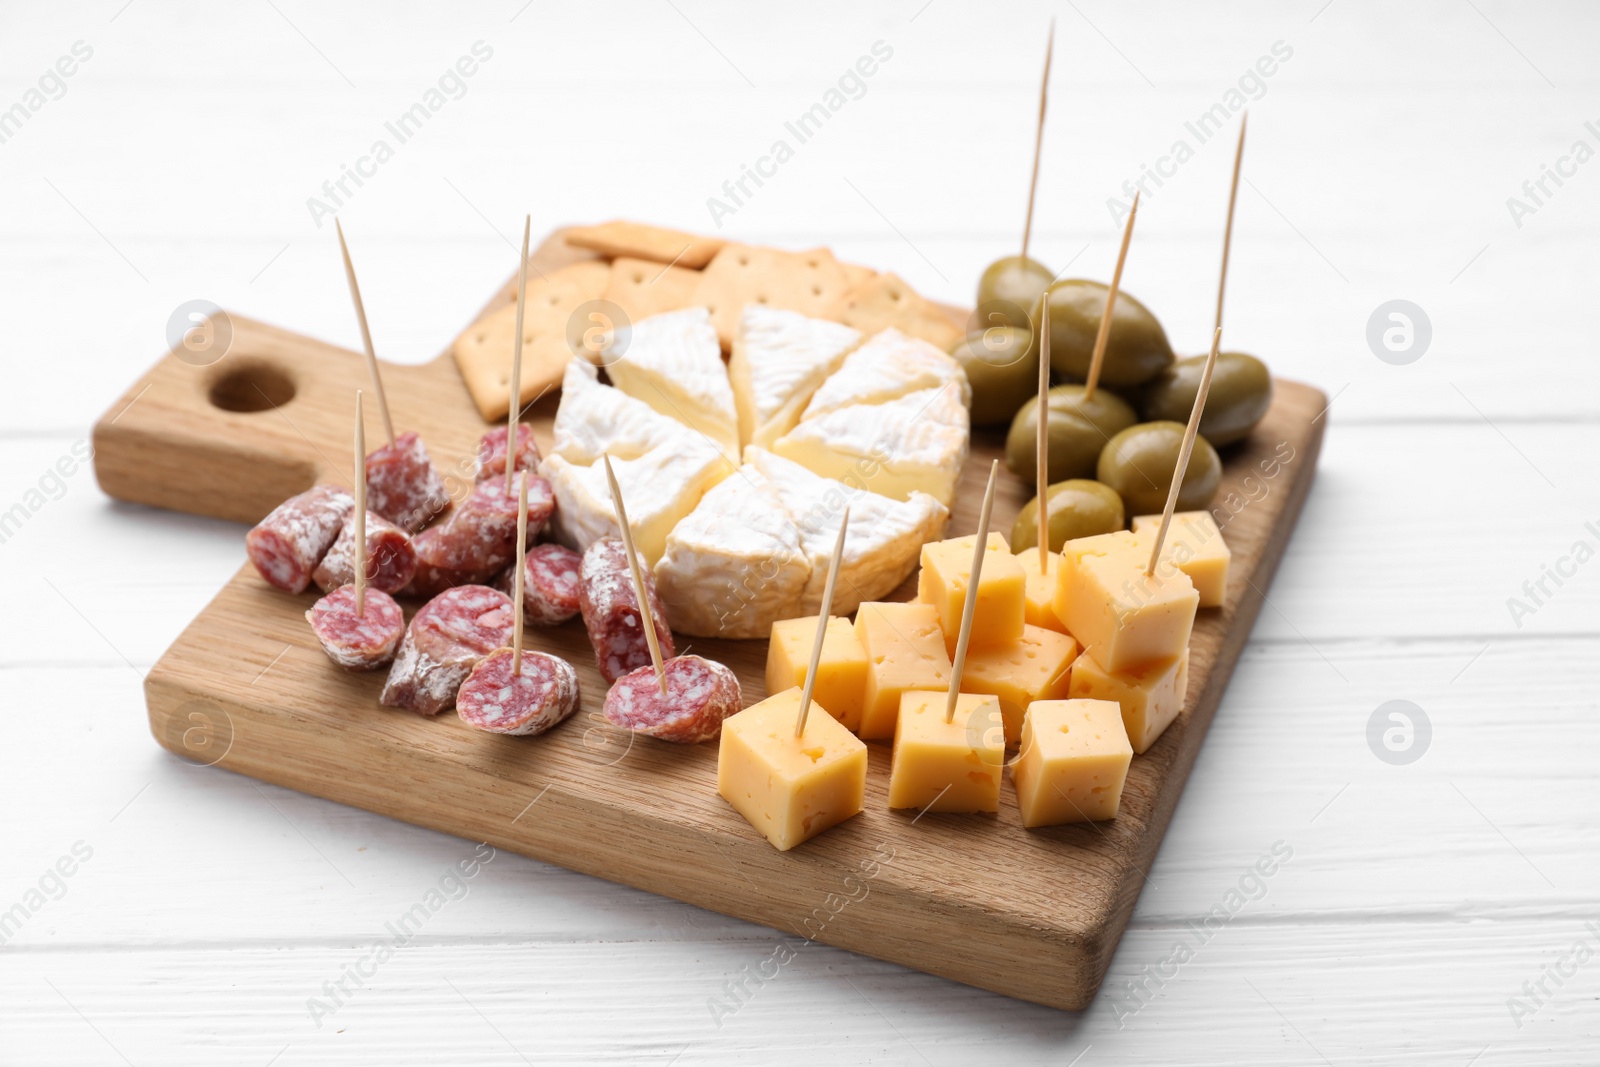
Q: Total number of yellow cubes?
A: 11